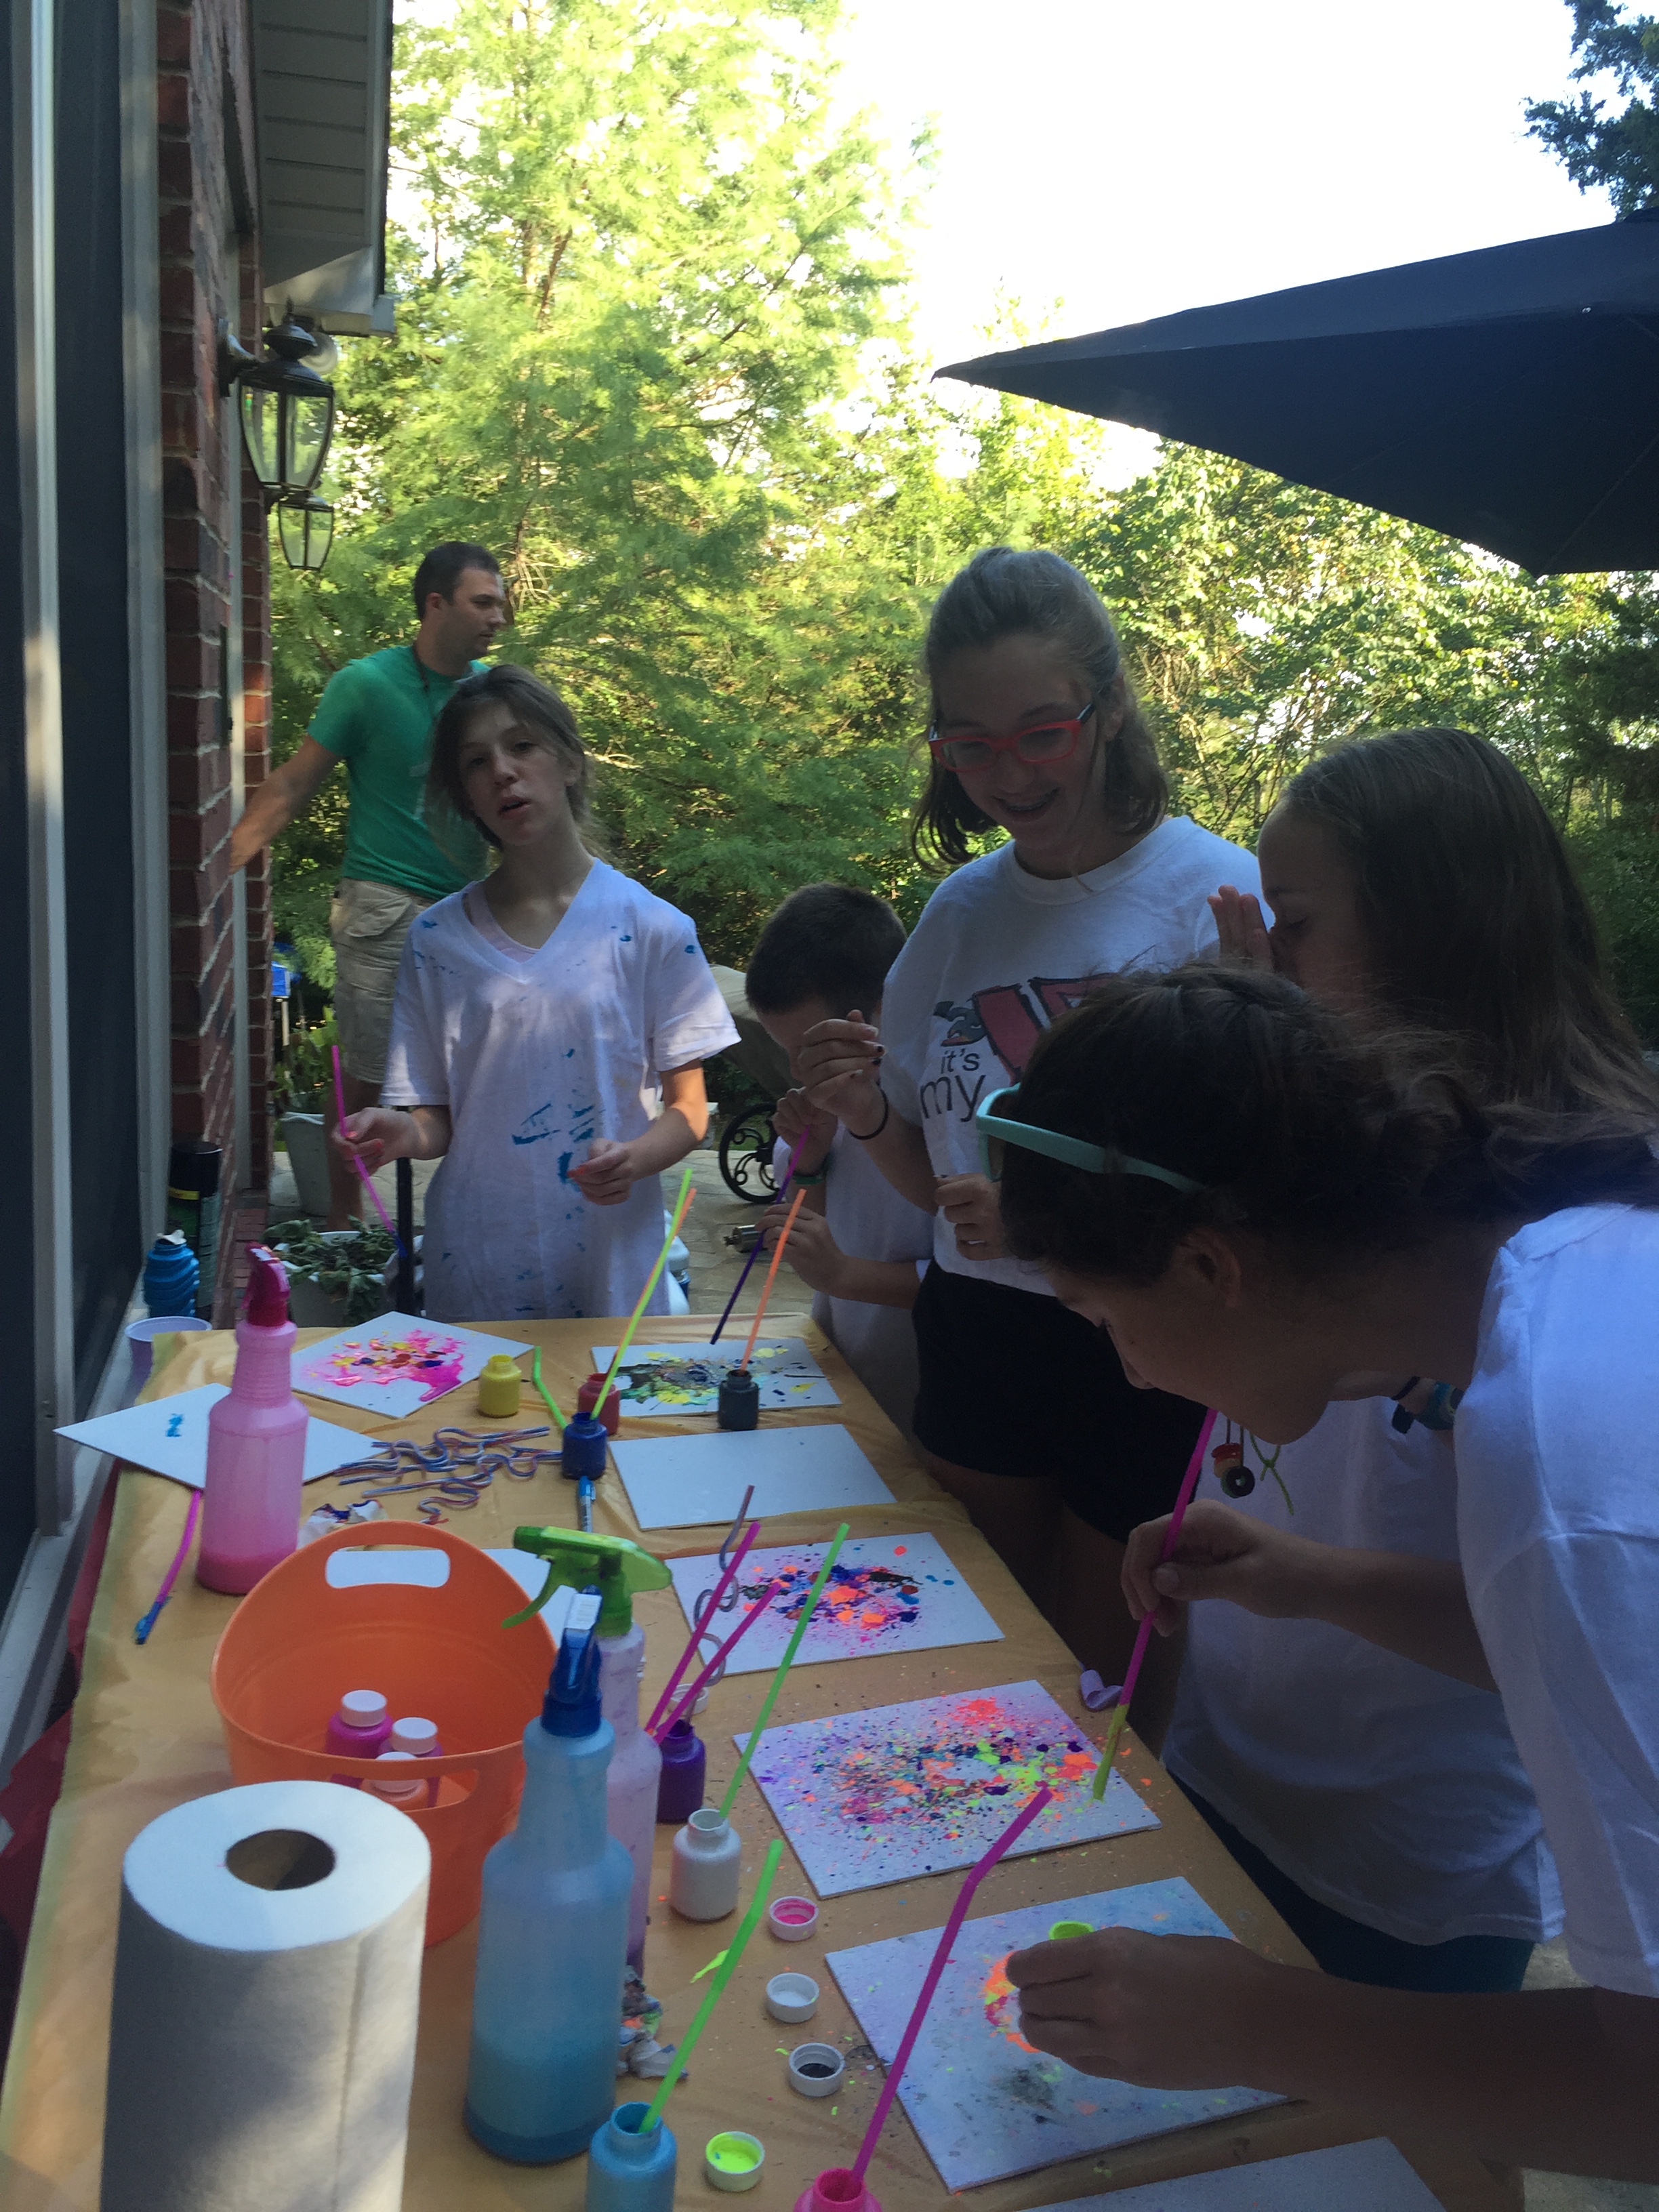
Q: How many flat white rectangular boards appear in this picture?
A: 9